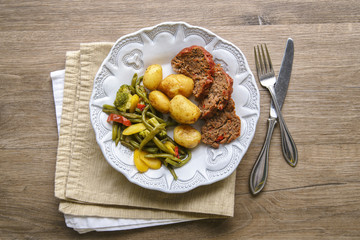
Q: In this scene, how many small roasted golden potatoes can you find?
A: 5